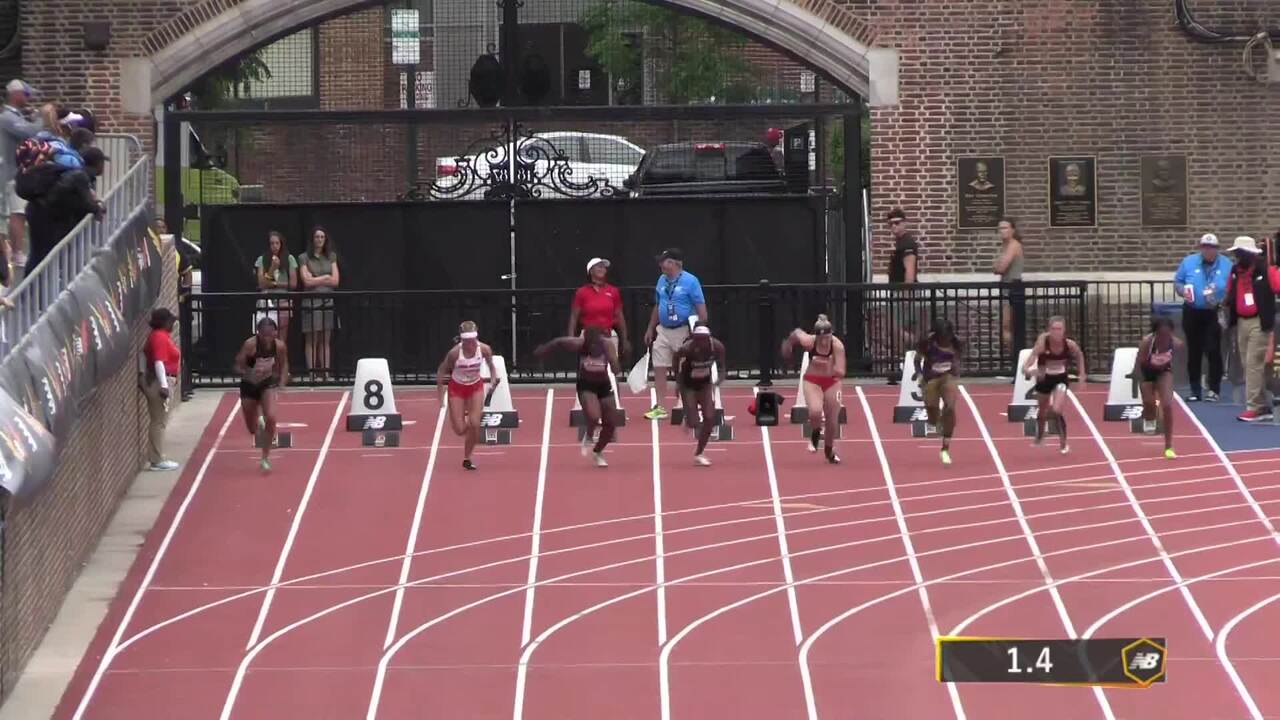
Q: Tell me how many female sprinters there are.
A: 8